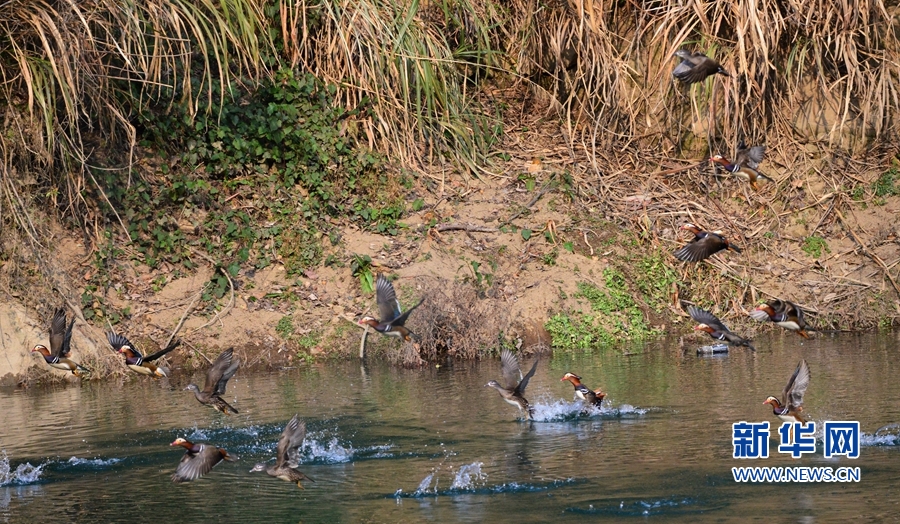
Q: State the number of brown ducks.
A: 4